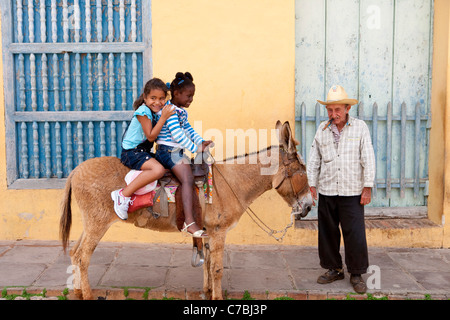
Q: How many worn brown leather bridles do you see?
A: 1